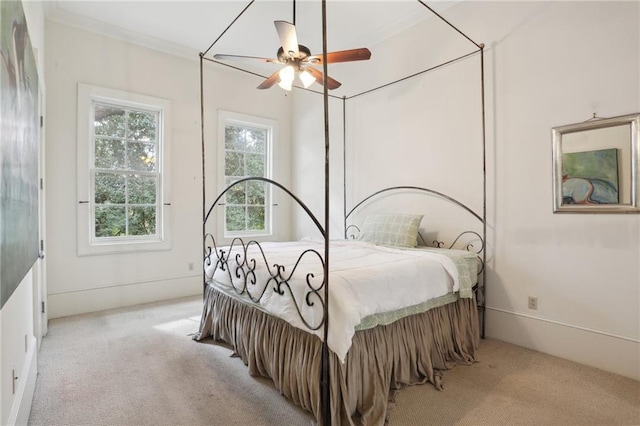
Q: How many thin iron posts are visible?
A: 4